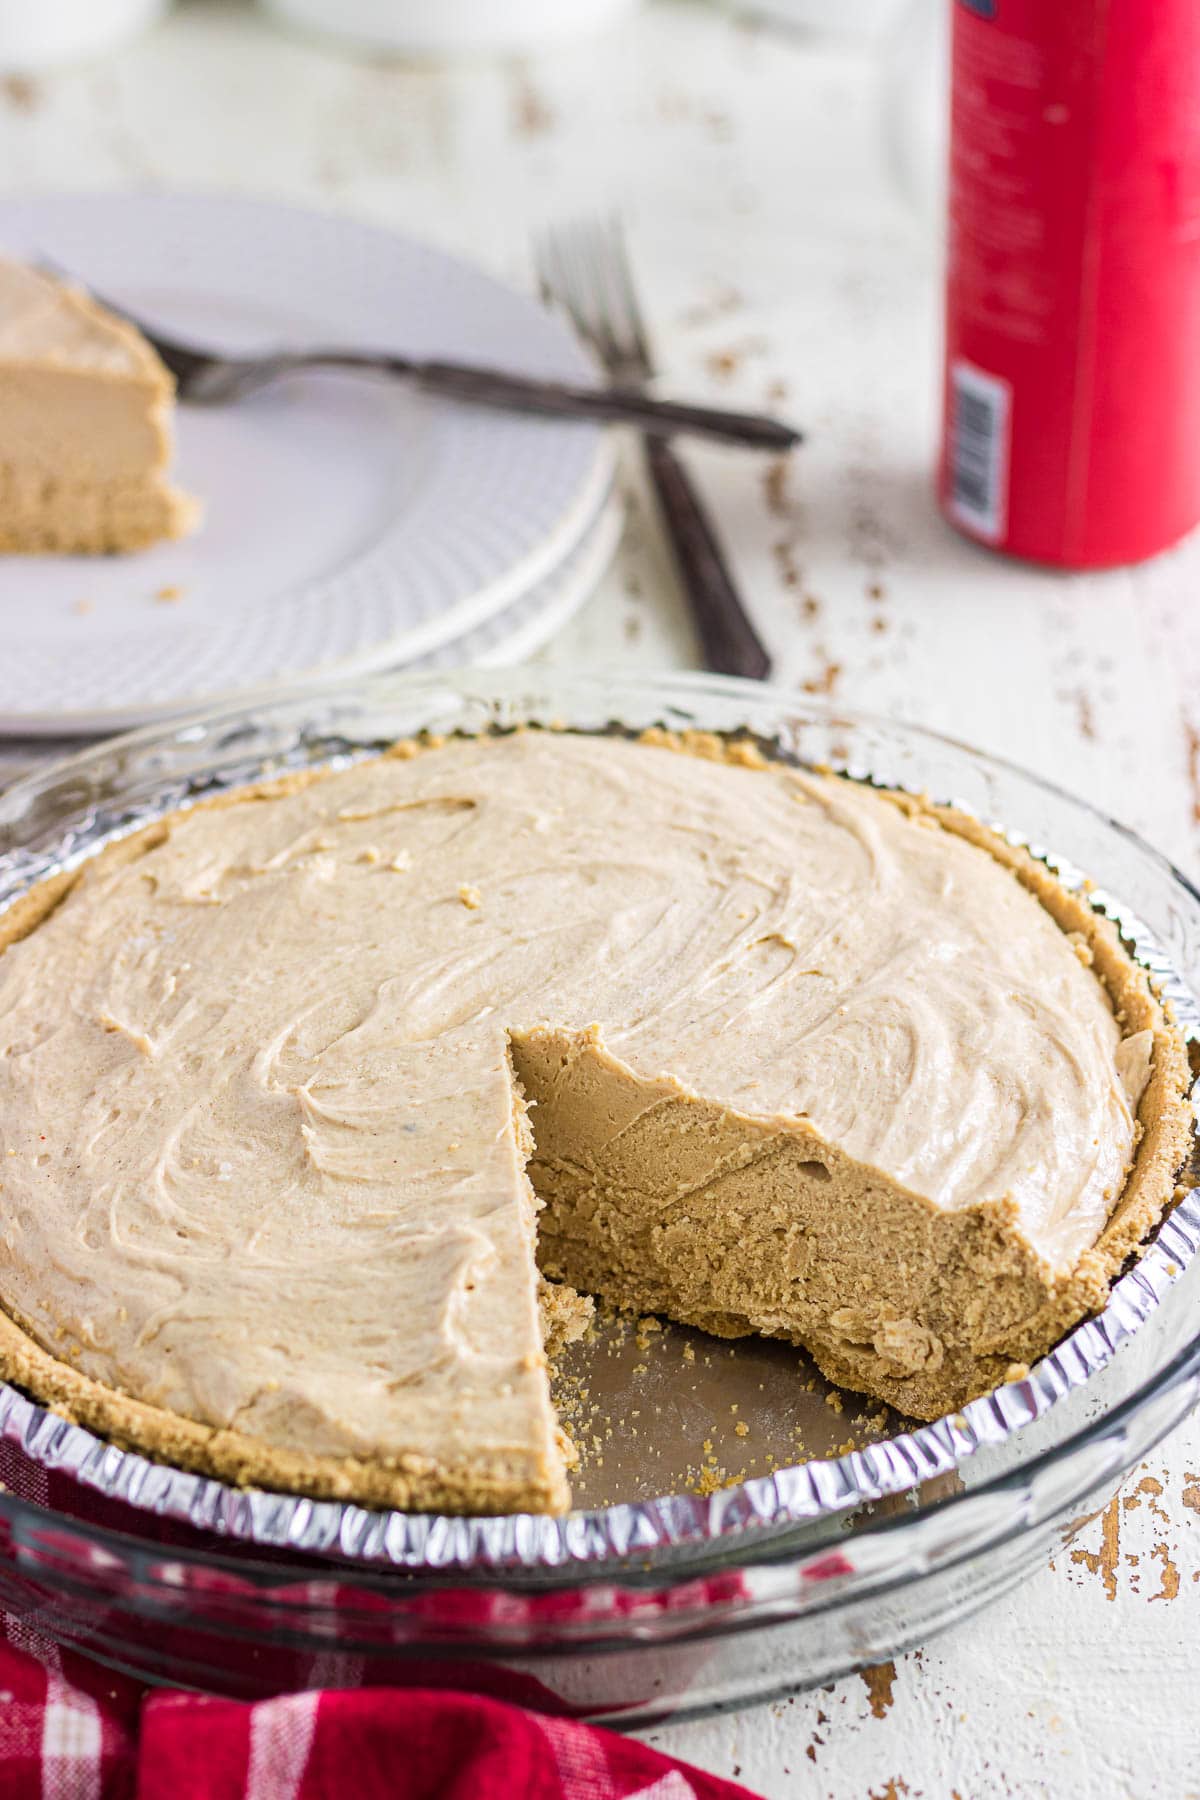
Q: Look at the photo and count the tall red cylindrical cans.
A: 1